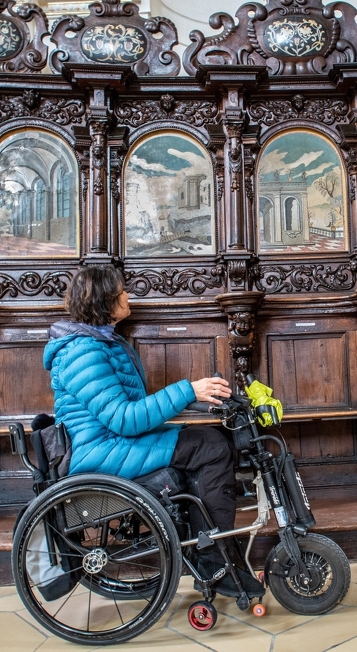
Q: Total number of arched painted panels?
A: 3